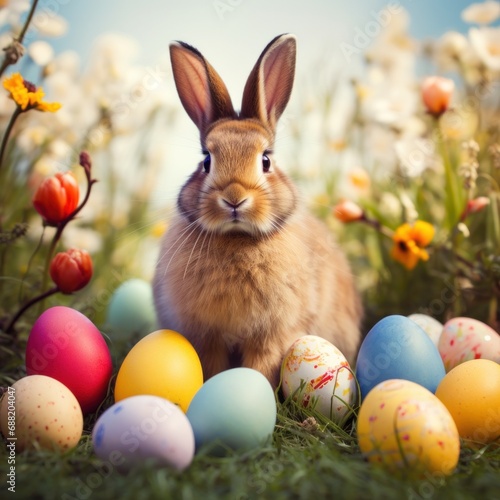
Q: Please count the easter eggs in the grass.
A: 12